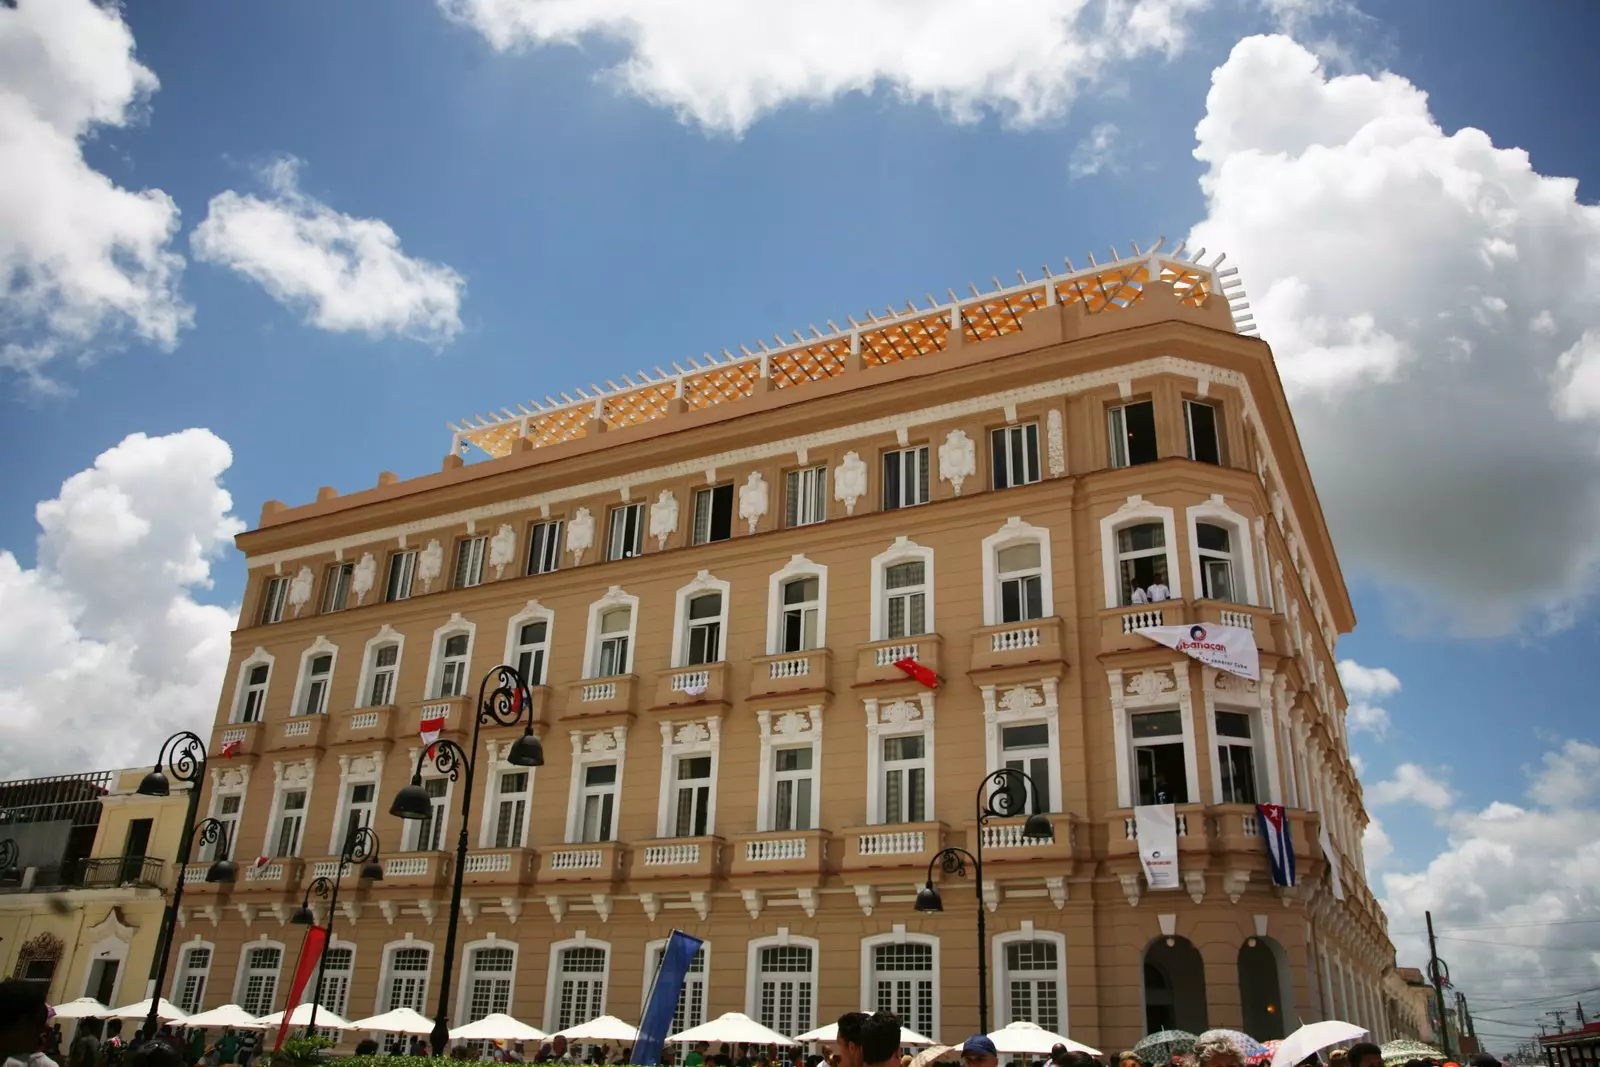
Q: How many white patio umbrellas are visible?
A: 10